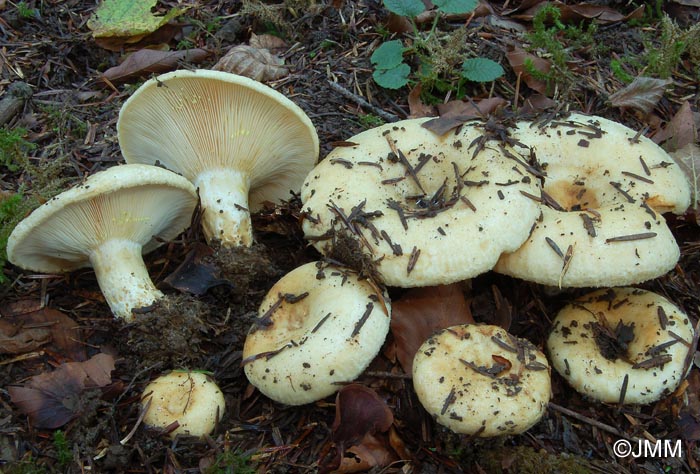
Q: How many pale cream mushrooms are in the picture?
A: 8